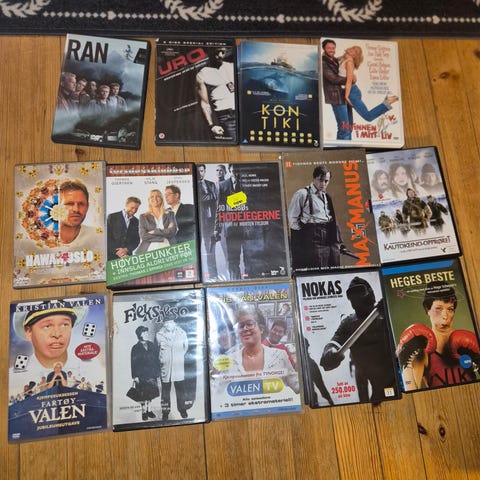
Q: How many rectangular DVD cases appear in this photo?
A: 14